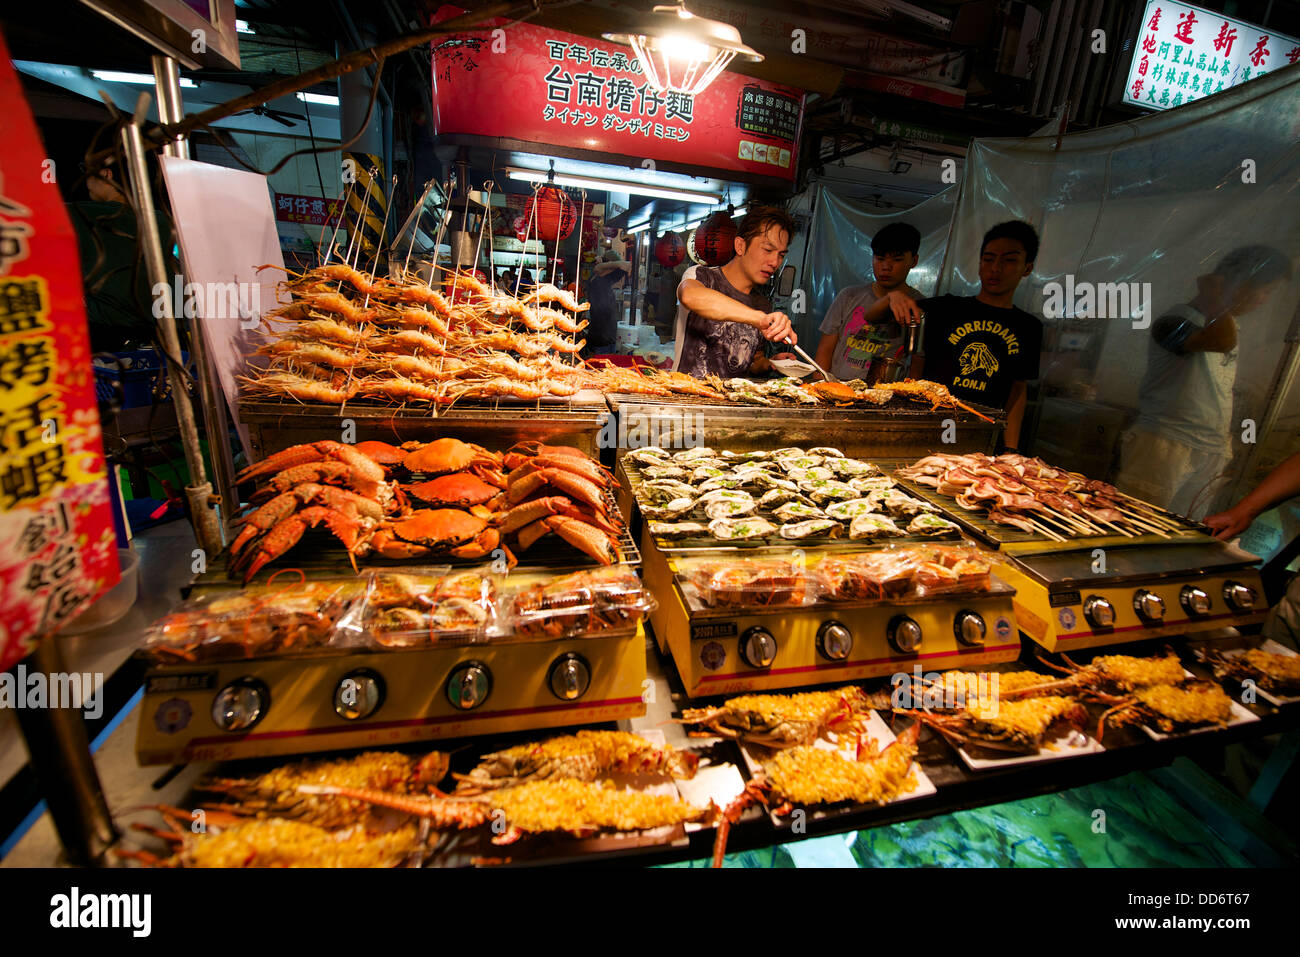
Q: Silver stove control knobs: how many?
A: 12